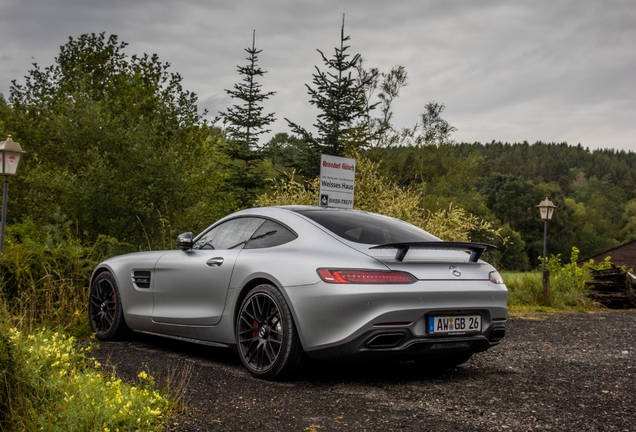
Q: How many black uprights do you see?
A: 2